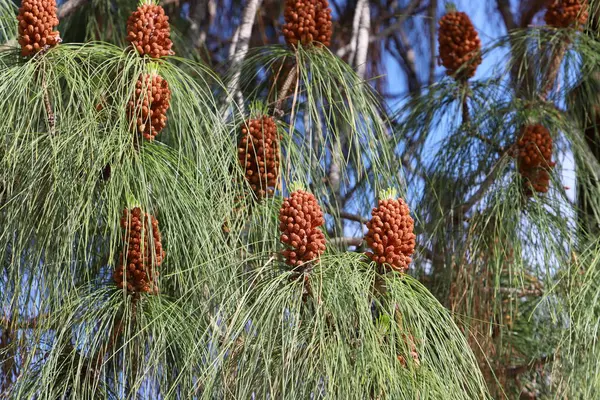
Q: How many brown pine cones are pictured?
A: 11